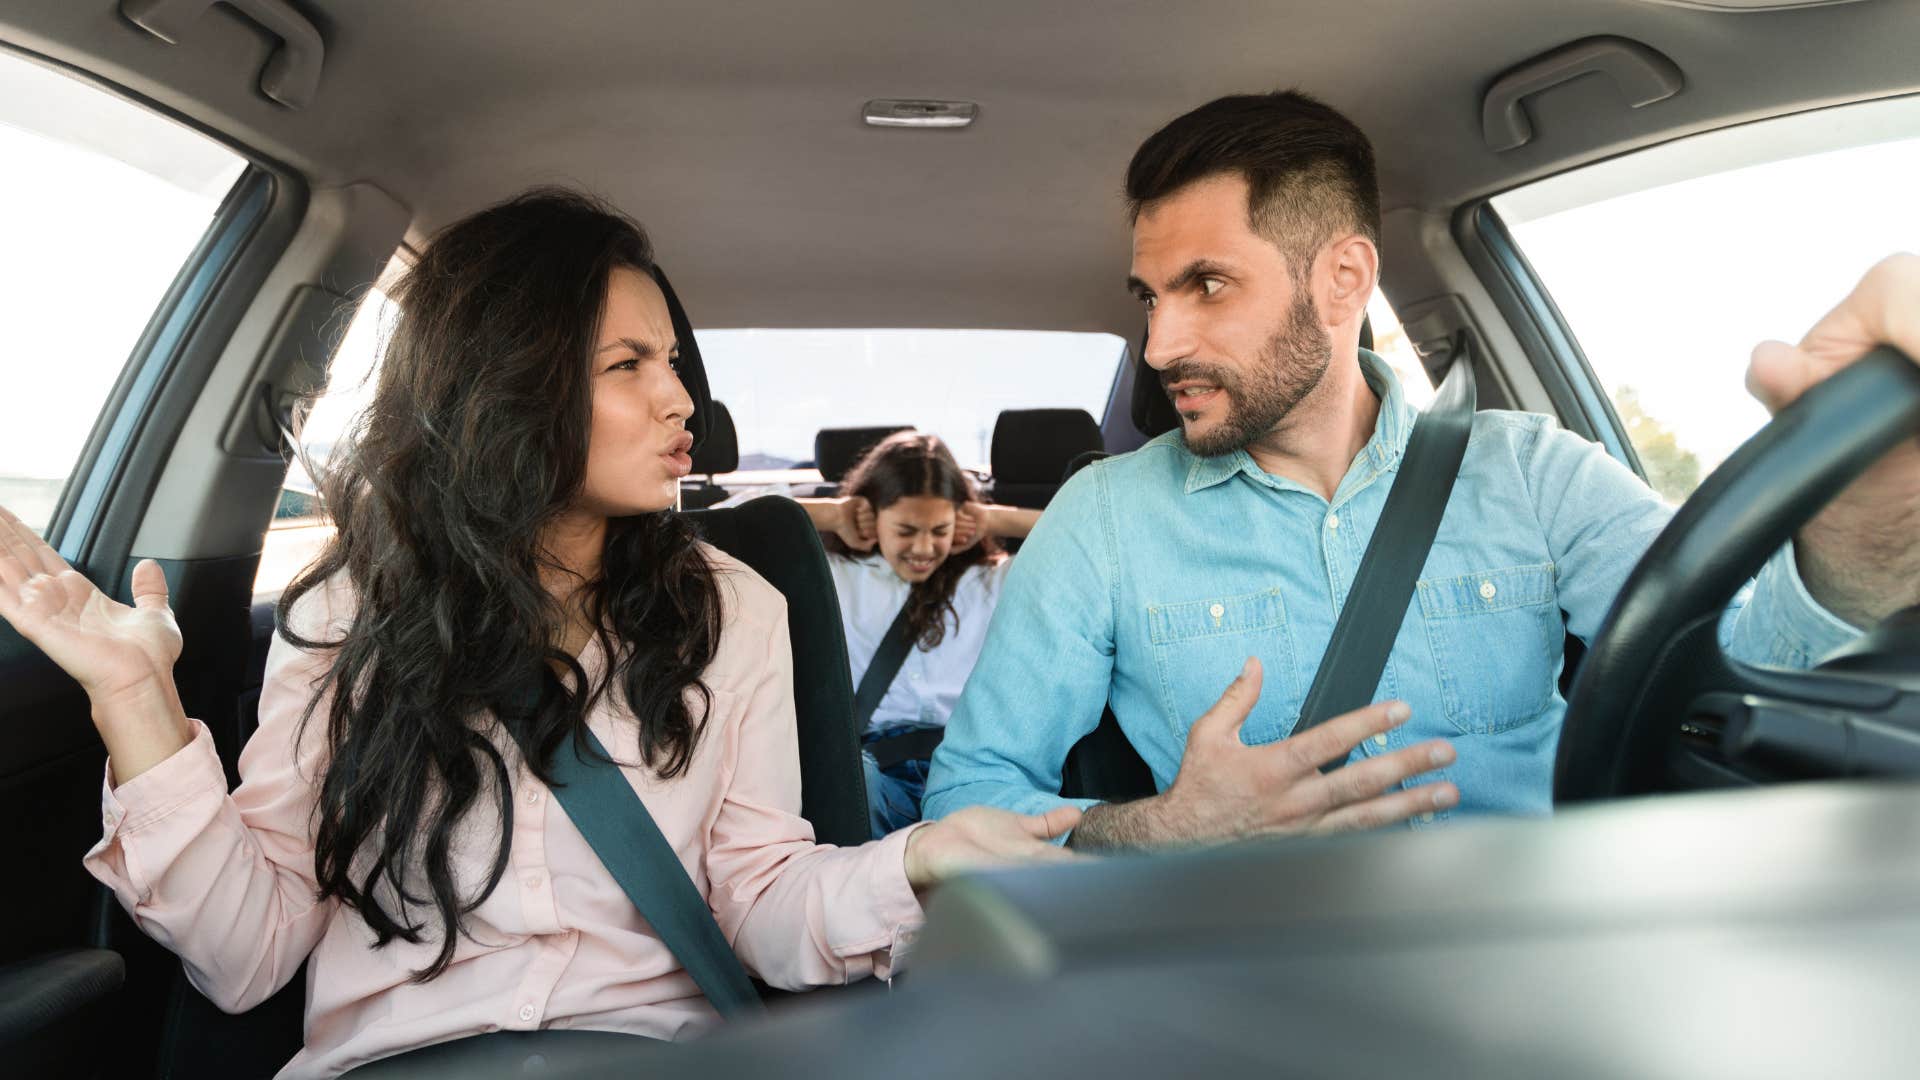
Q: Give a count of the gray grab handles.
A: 2